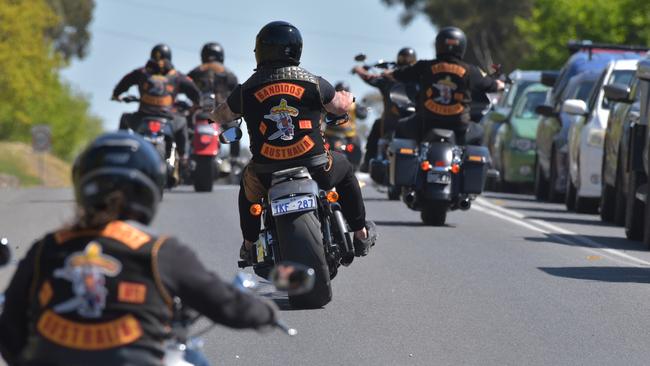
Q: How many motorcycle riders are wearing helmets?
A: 7